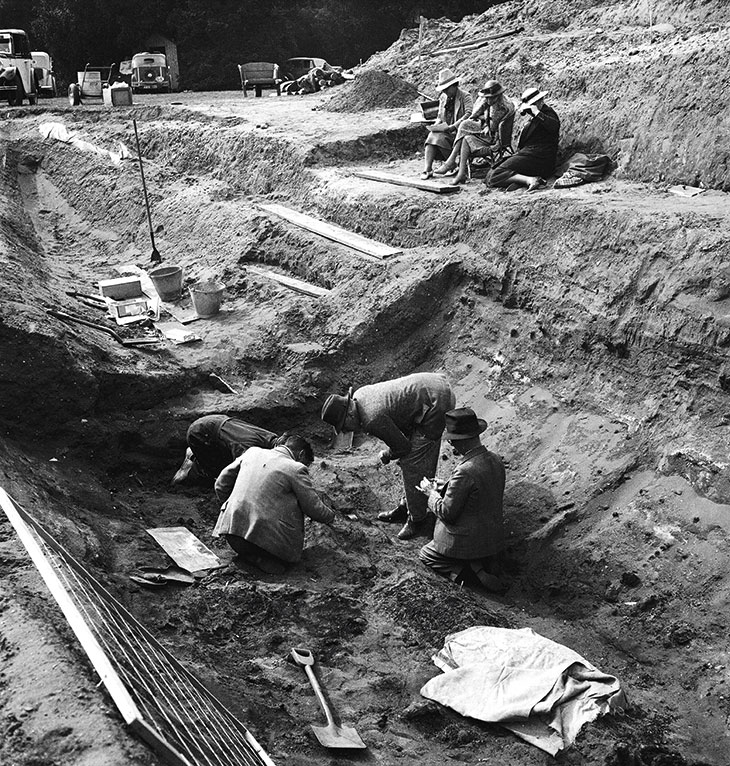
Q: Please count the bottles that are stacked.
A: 0